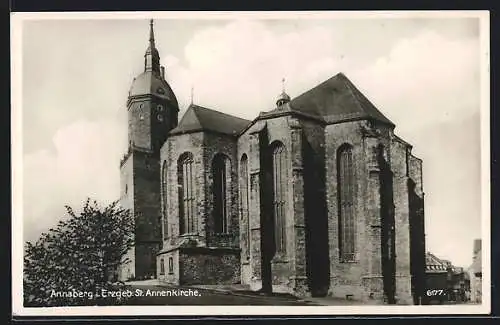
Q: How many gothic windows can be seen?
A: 6